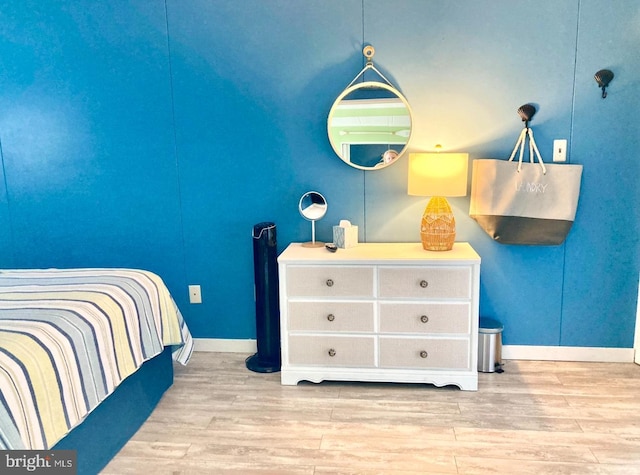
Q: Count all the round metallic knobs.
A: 6